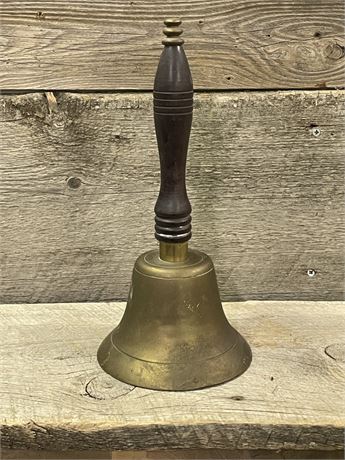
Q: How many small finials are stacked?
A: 3